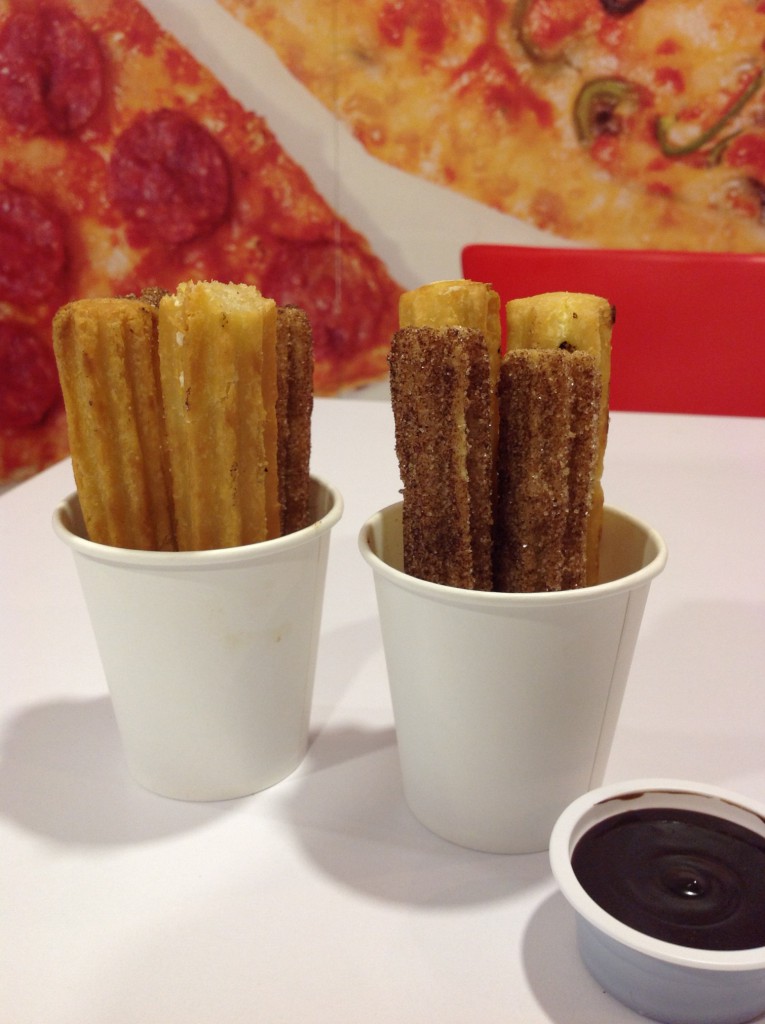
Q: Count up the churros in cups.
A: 8